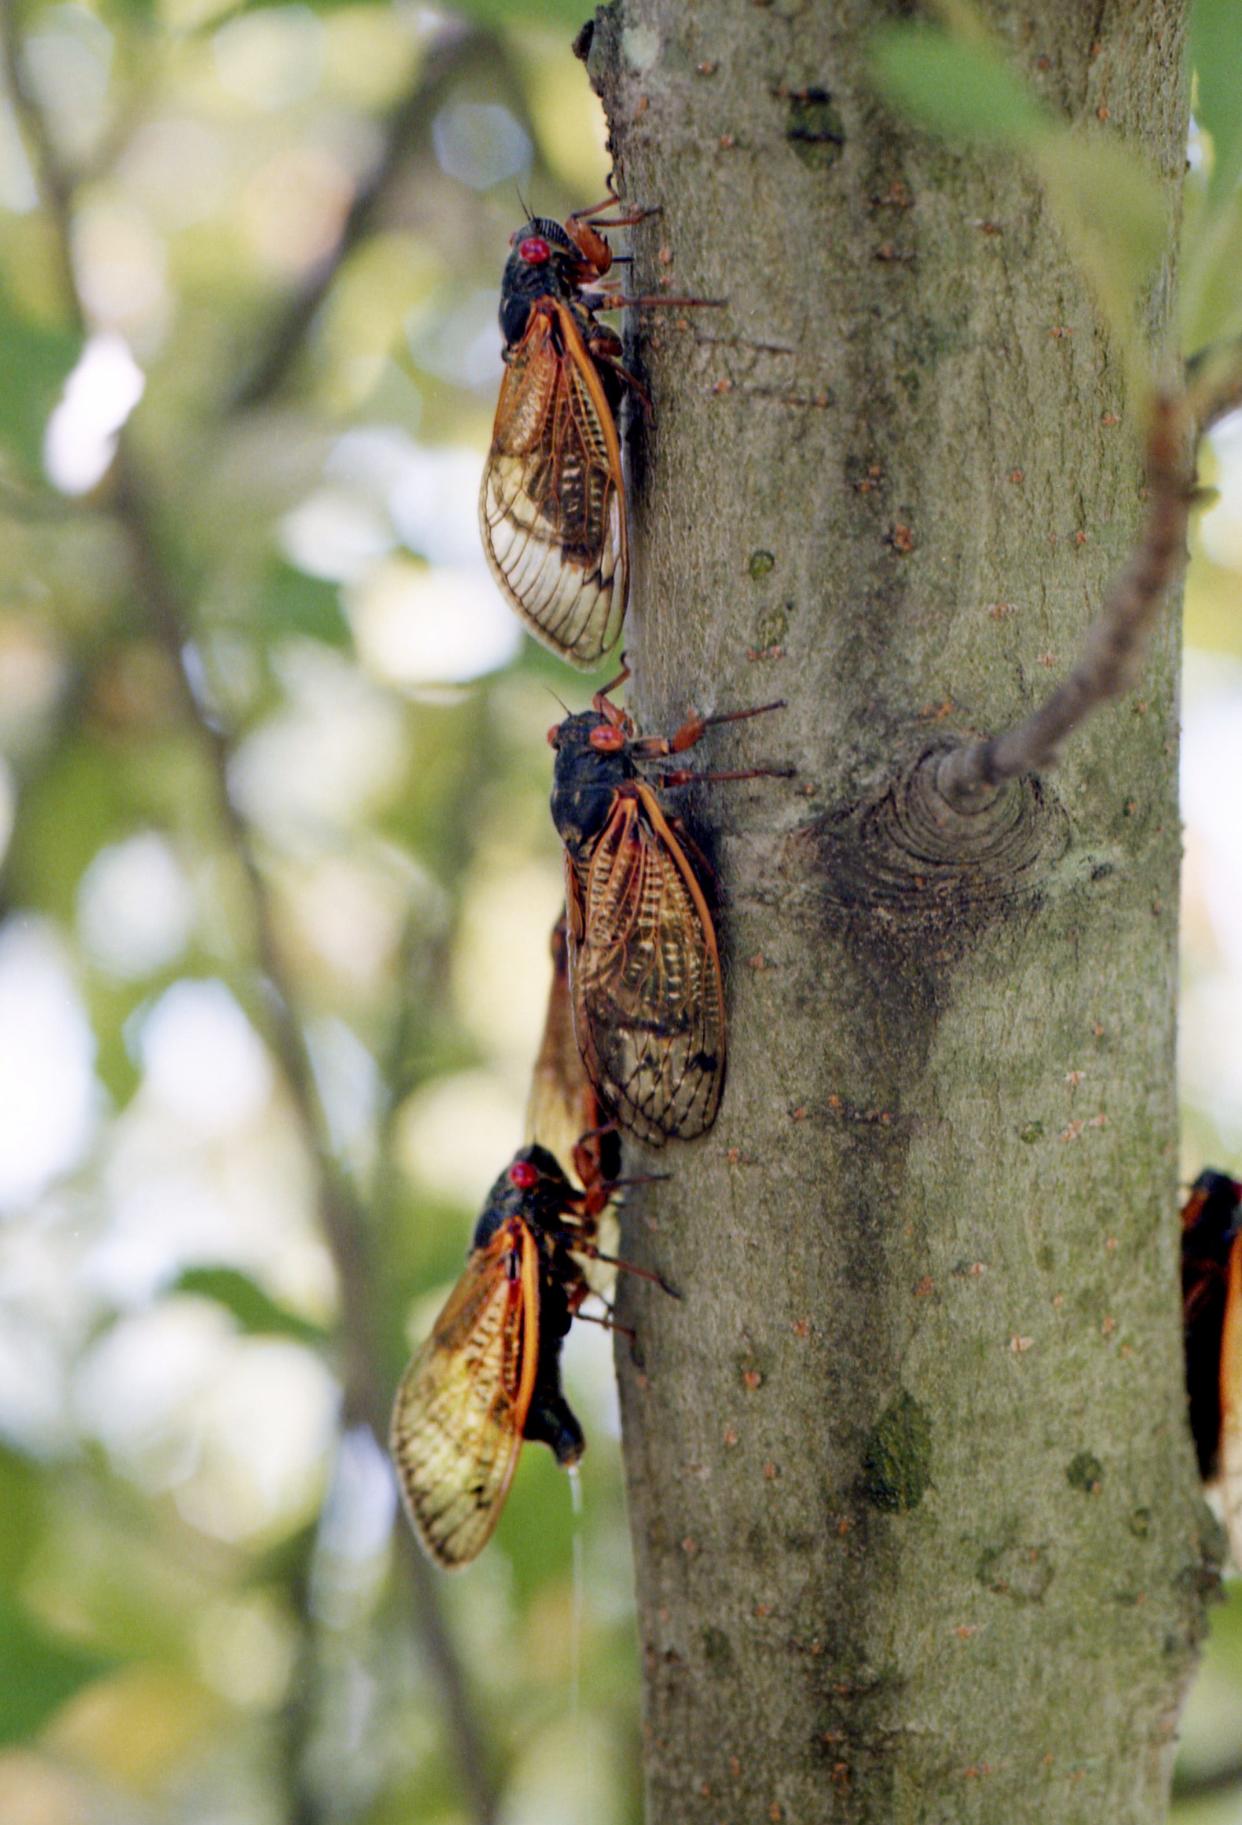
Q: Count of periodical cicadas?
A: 5